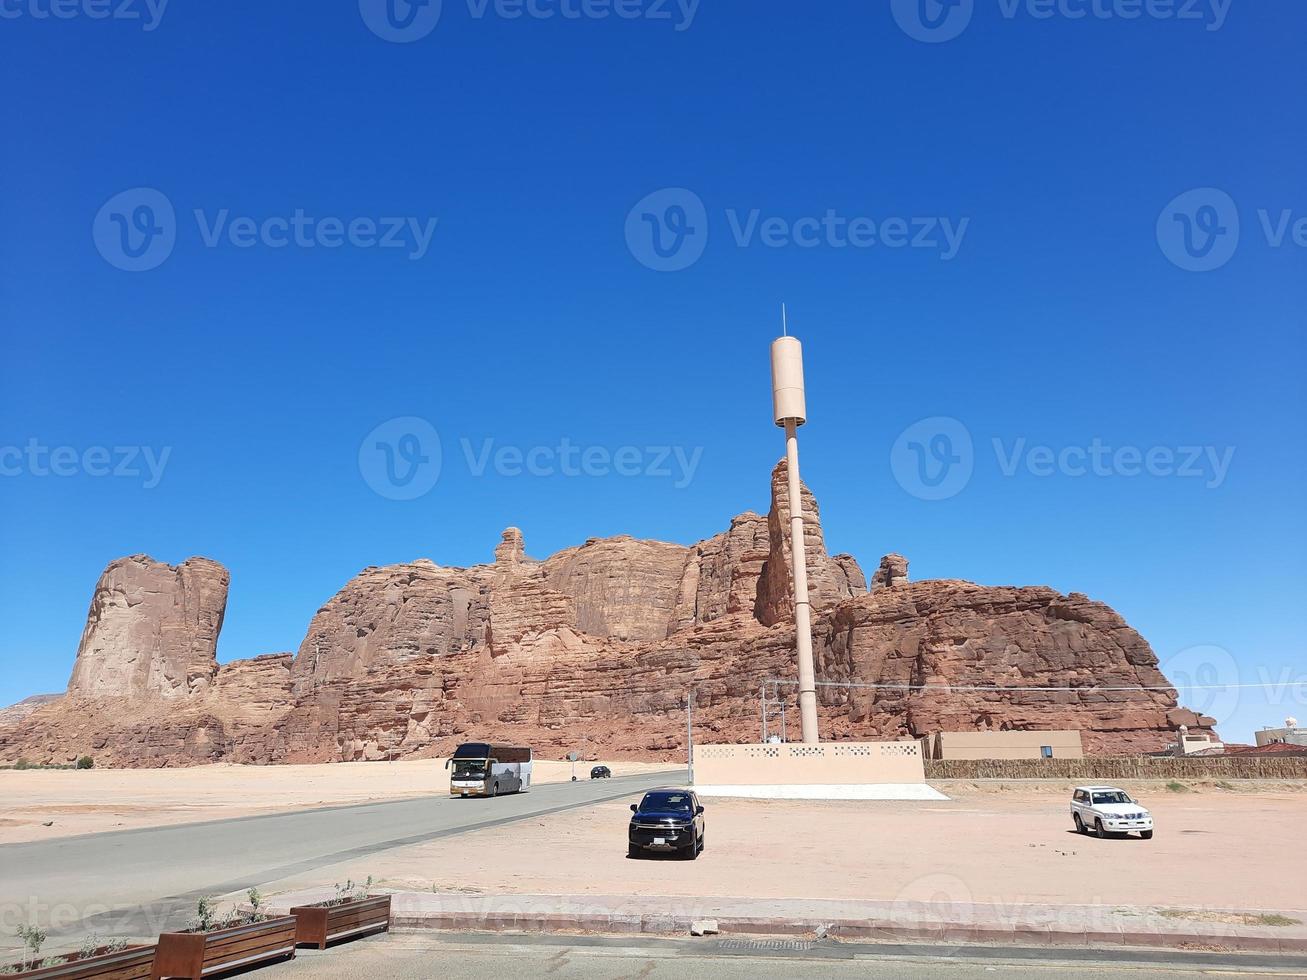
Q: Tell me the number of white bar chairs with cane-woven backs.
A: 0